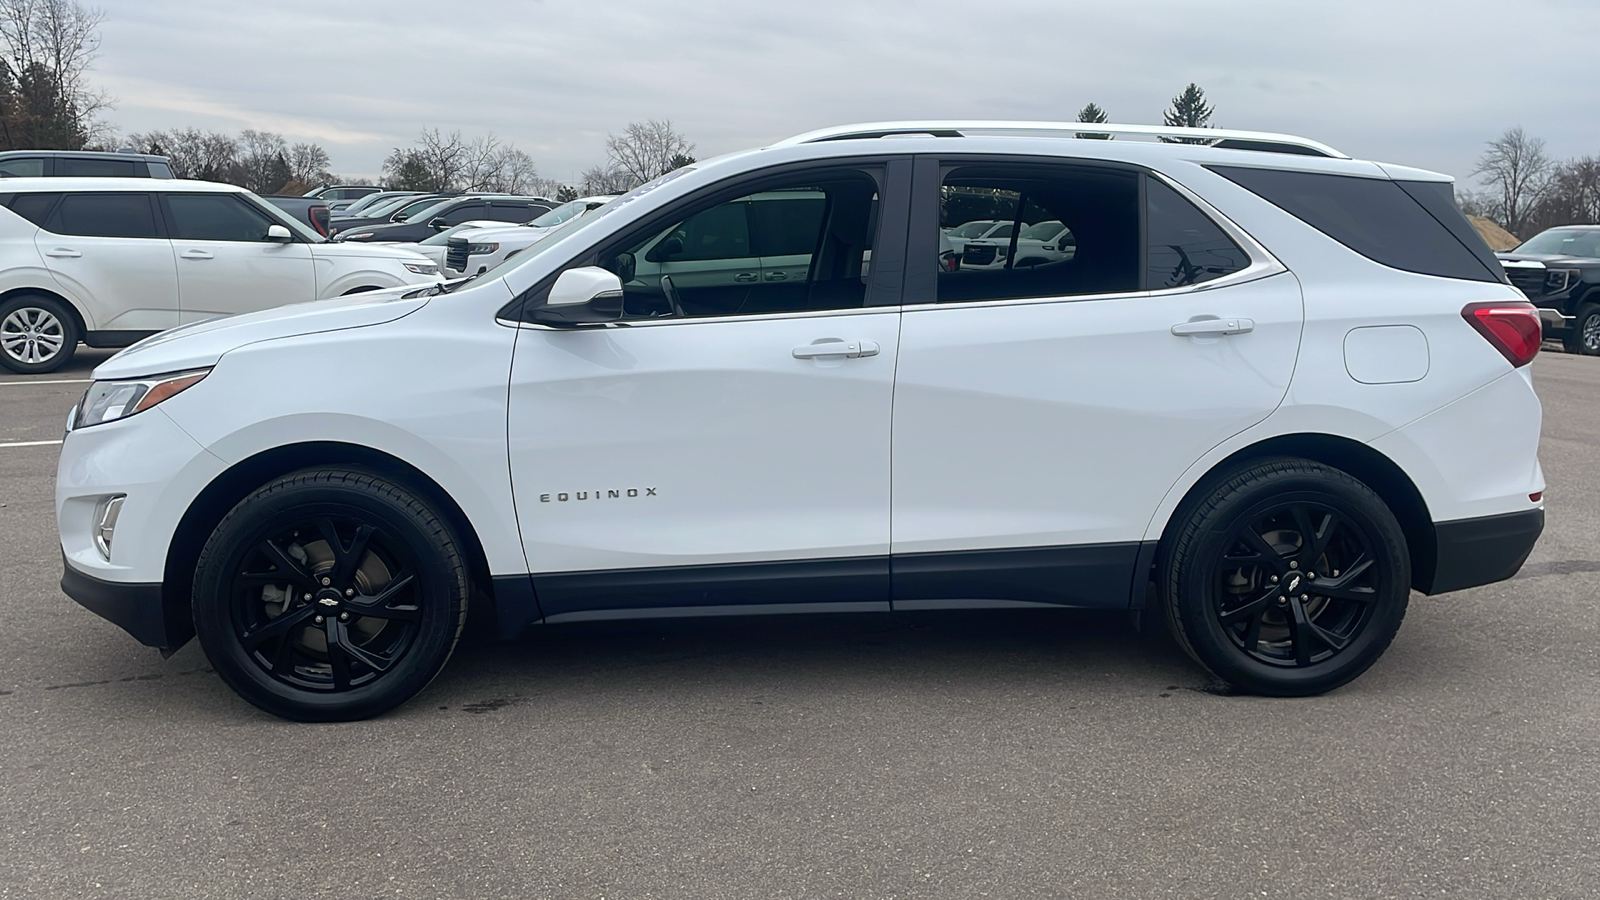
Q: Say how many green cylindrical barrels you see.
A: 0